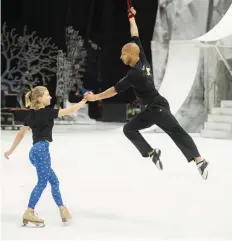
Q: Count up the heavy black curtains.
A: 1